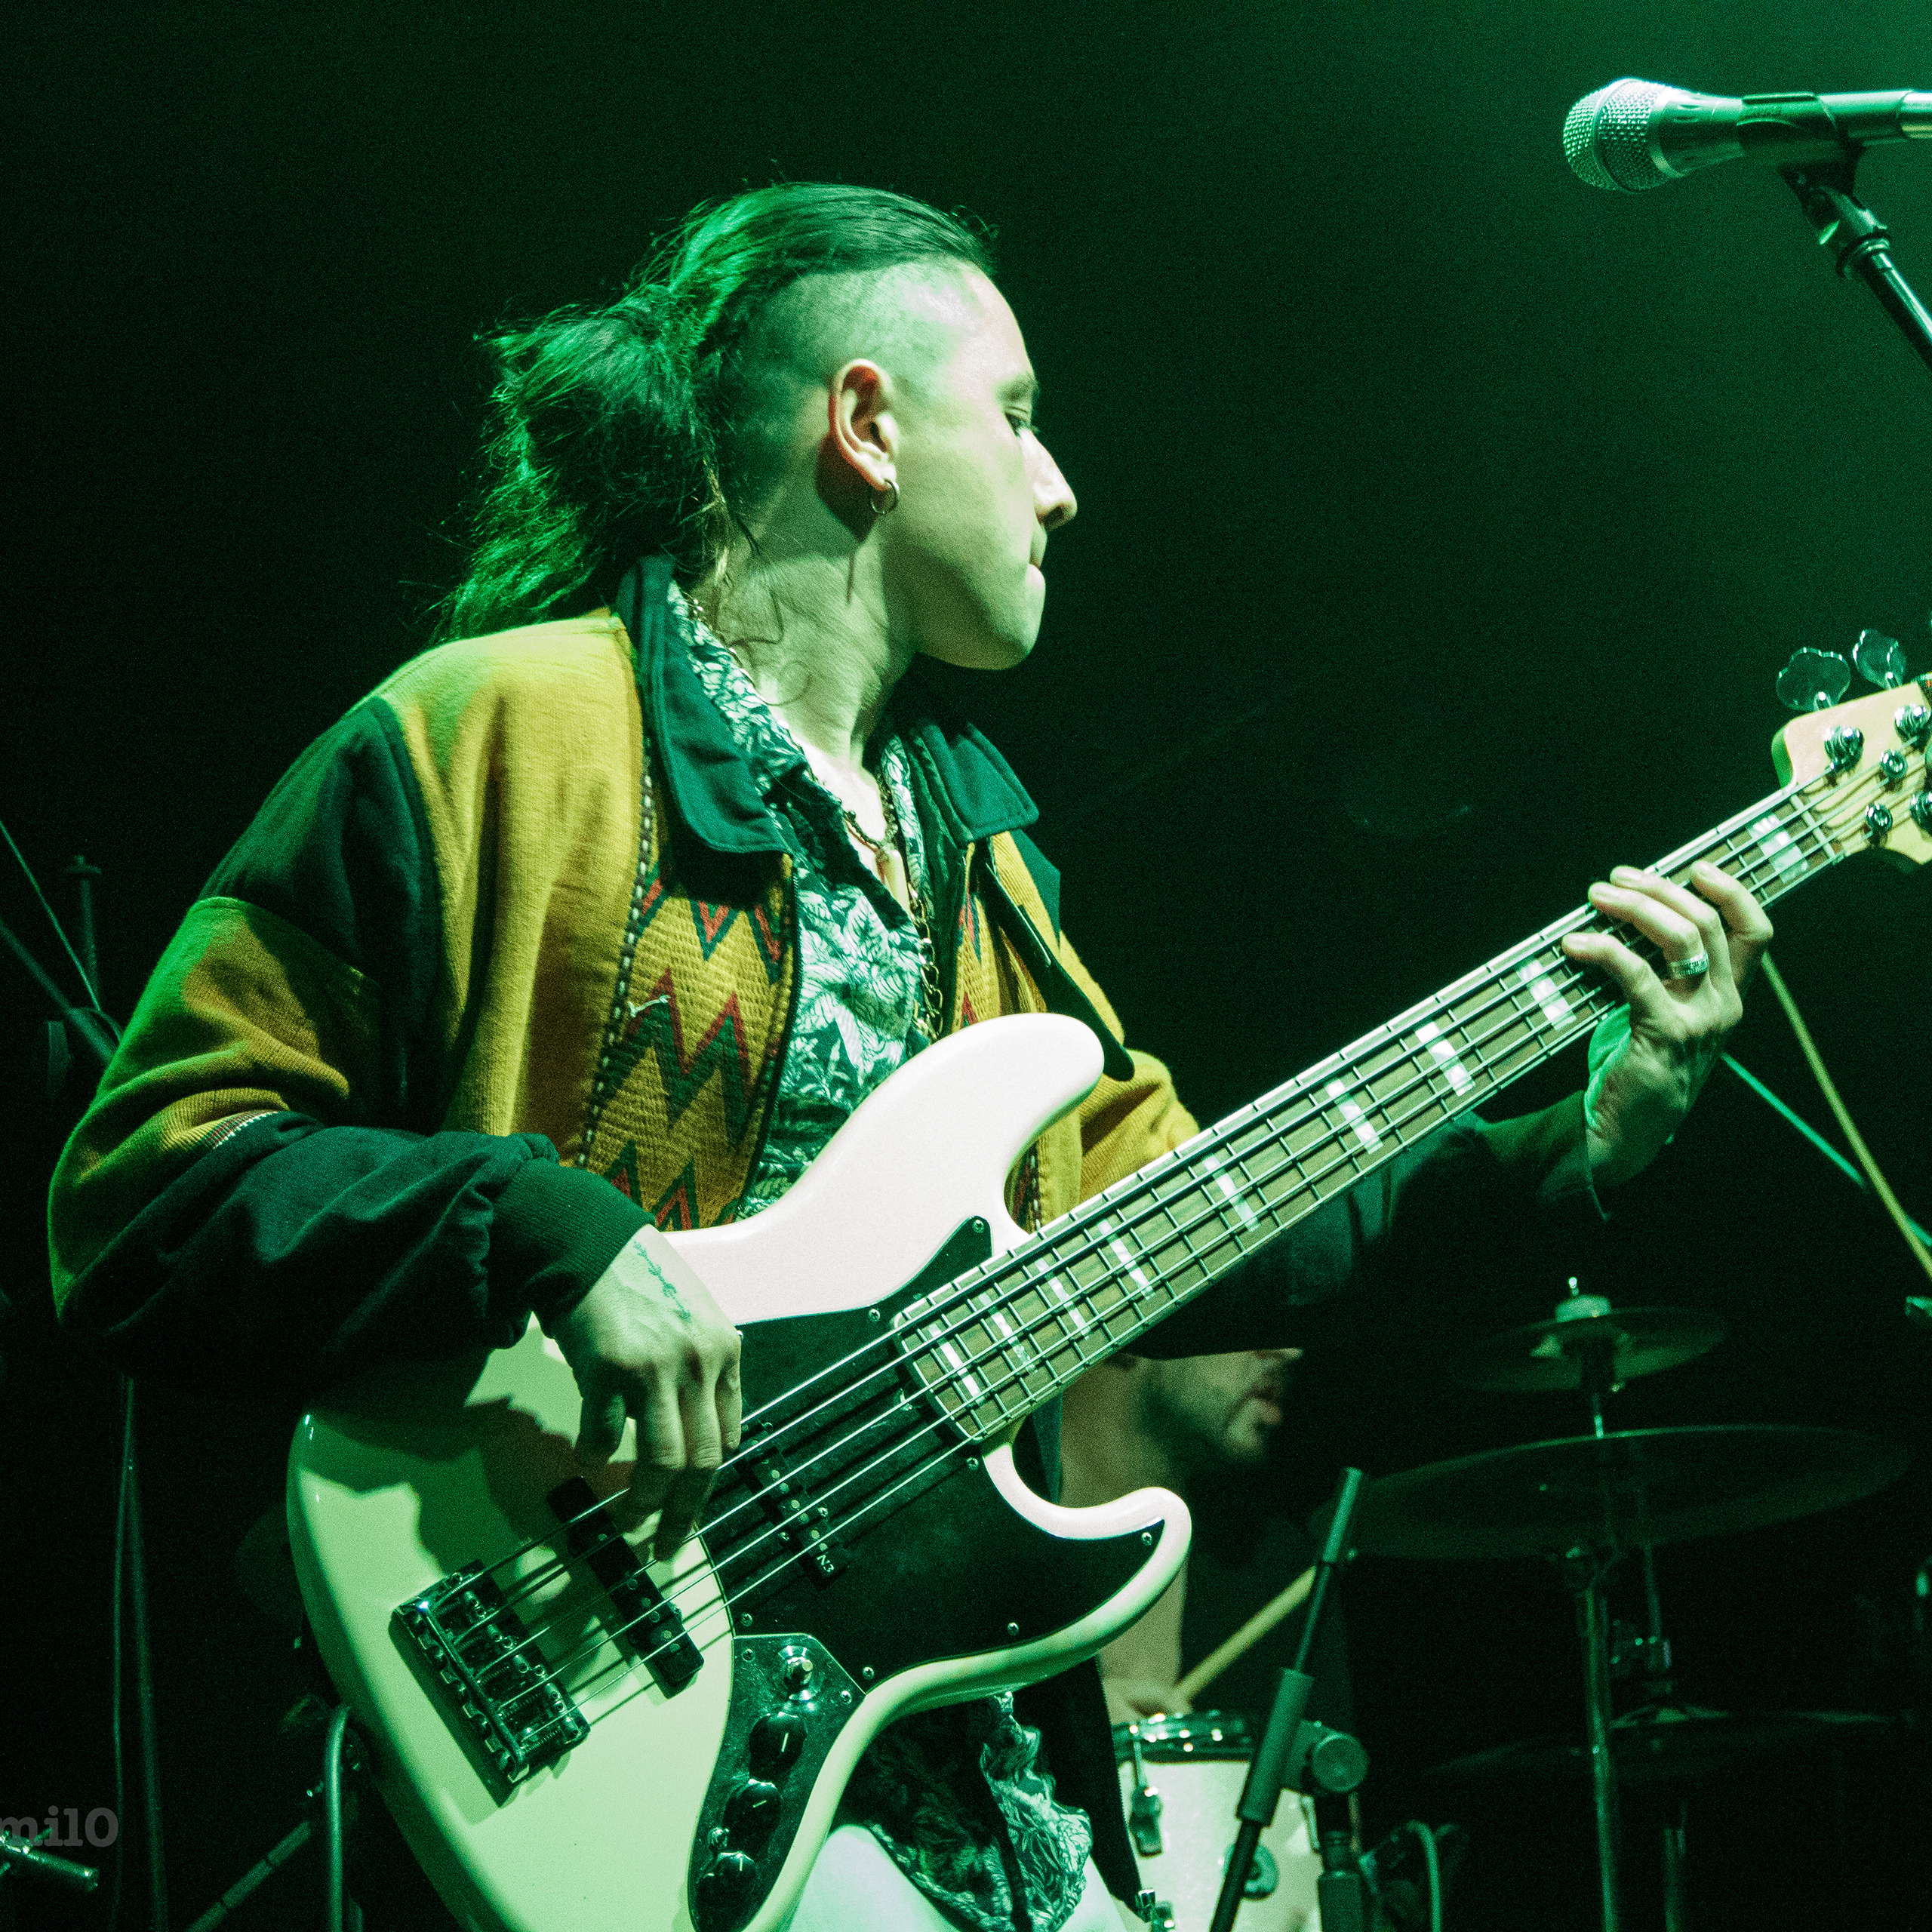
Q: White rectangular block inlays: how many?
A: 9